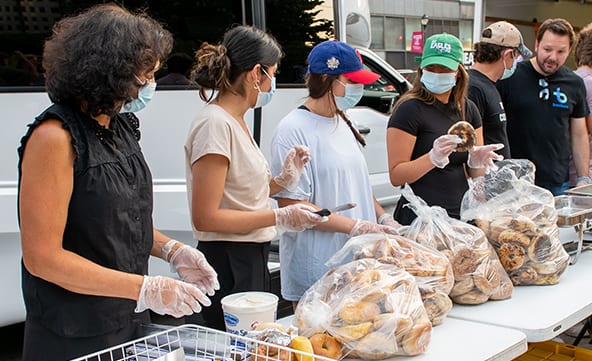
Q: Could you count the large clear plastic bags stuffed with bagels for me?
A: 4